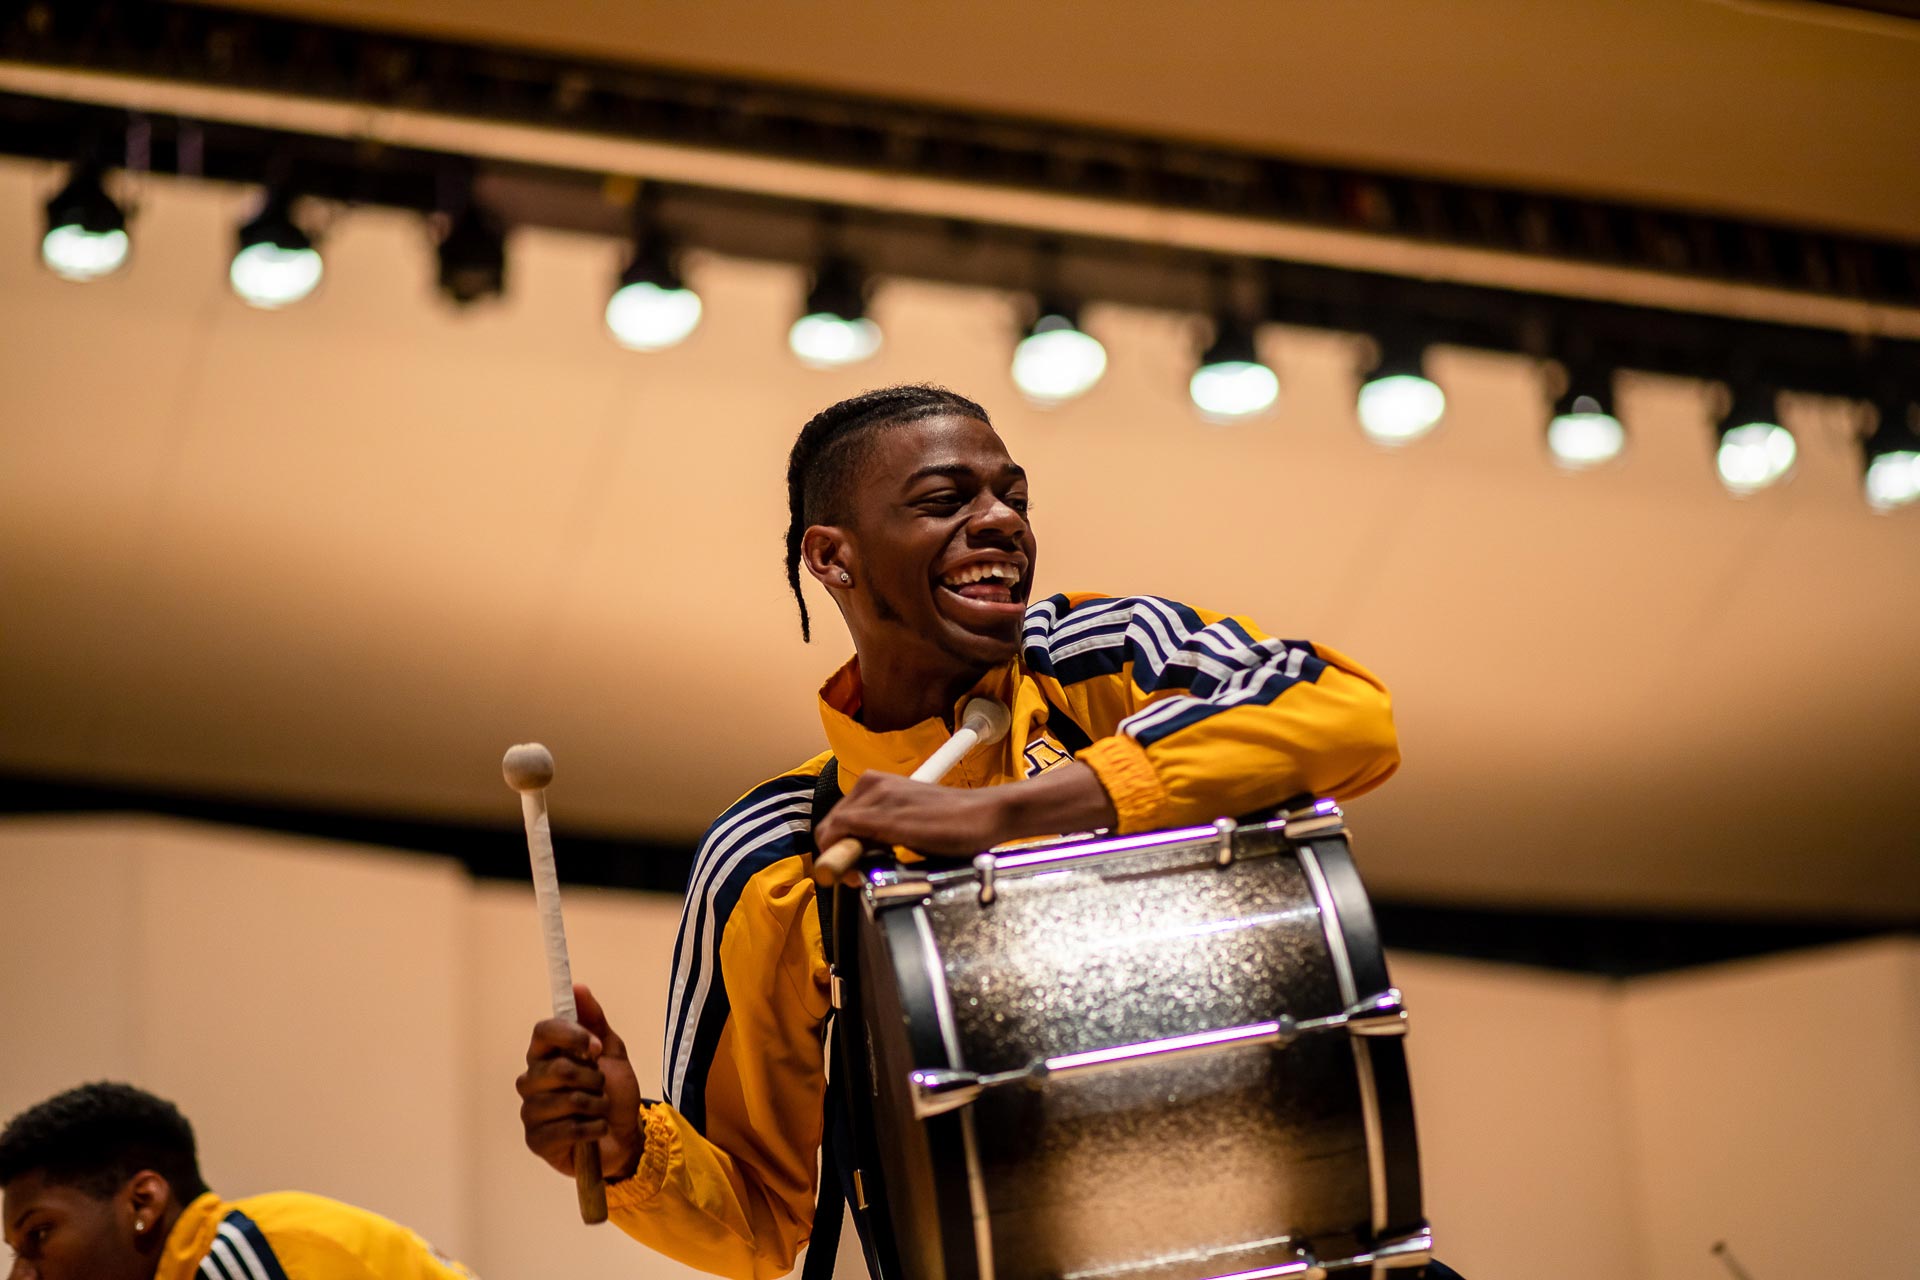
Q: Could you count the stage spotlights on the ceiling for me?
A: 11